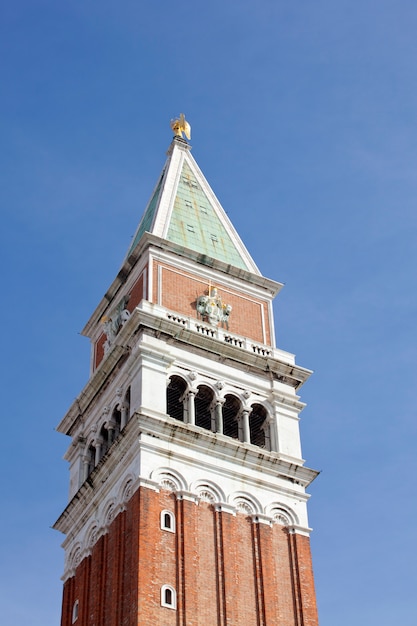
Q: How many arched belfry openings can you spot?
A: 8